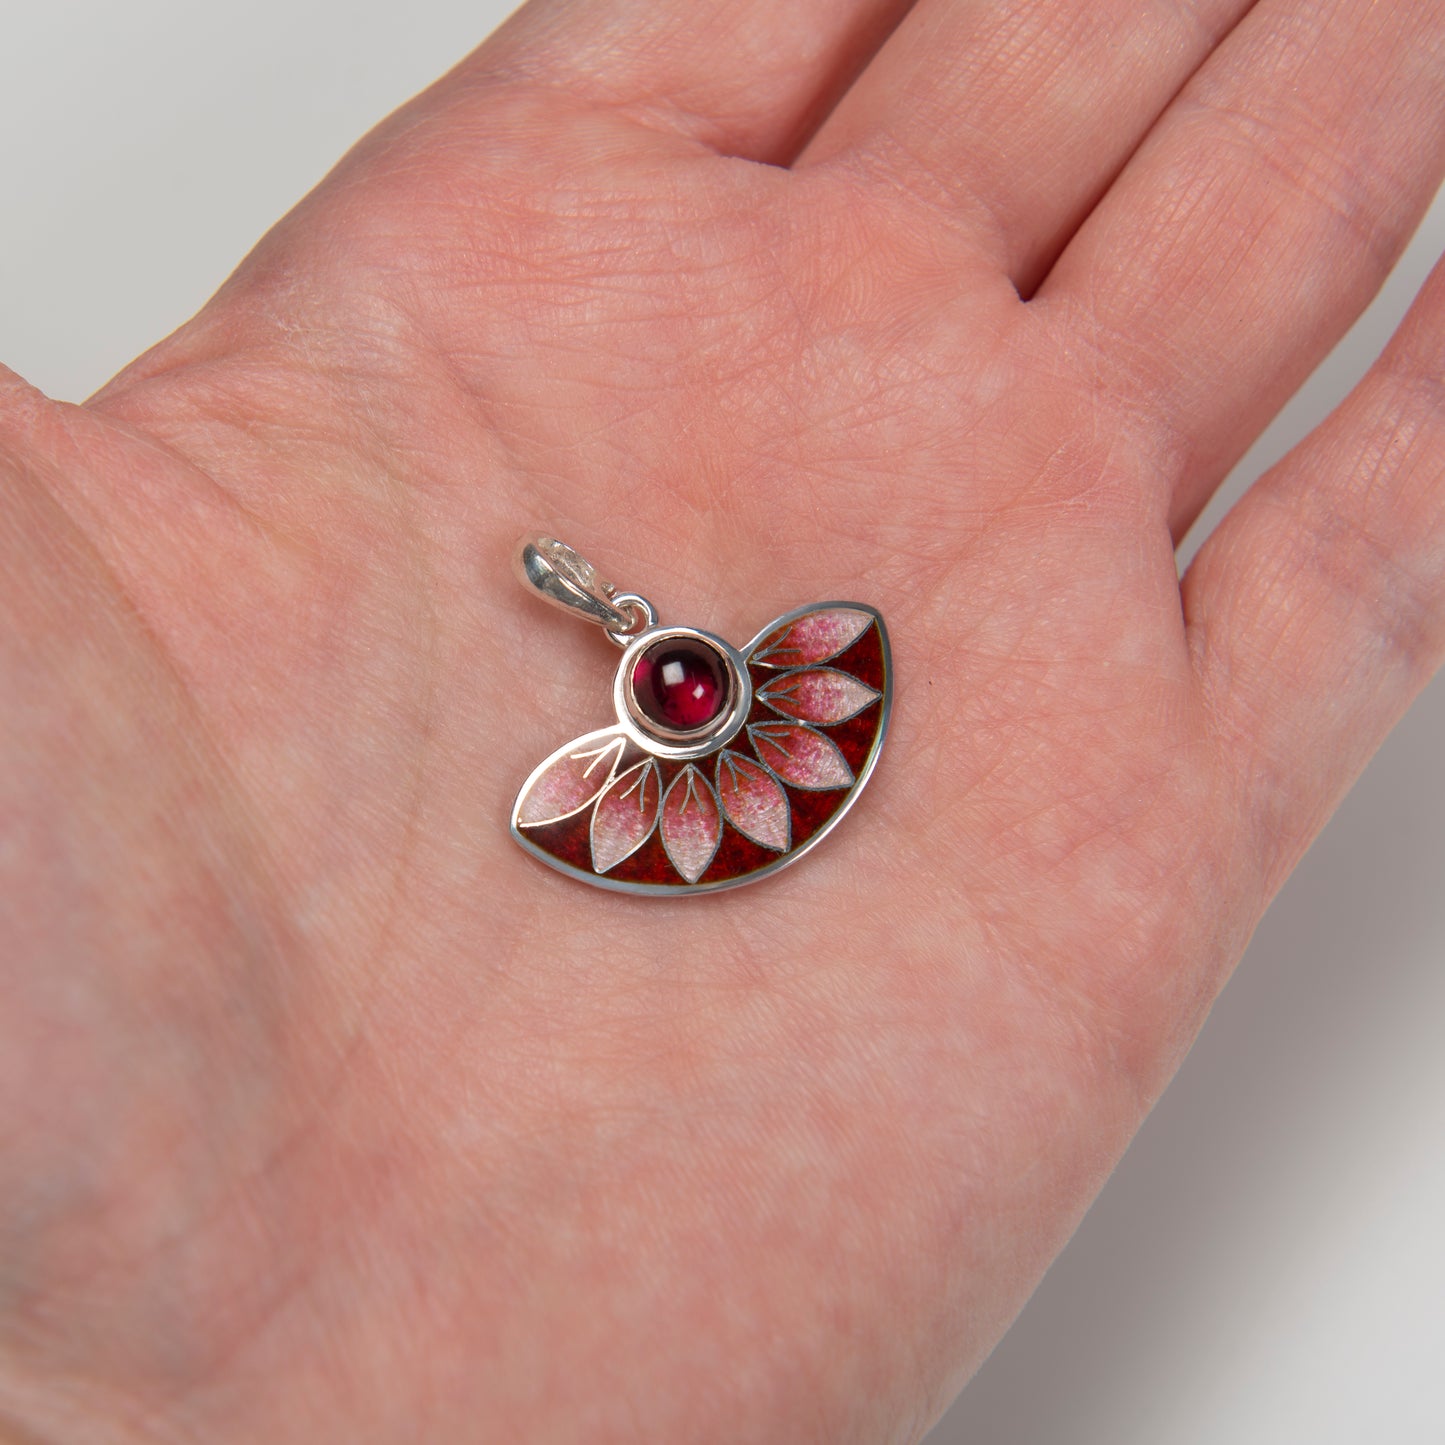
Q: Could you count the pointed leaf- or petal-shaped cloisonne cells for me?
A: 7